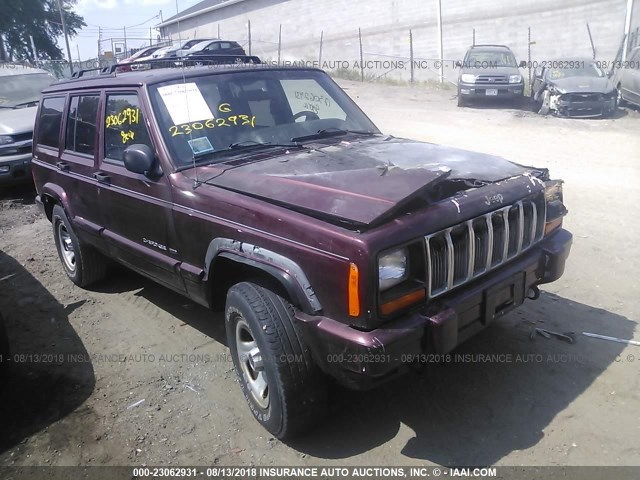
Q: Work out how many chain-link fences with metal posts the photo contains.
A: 1